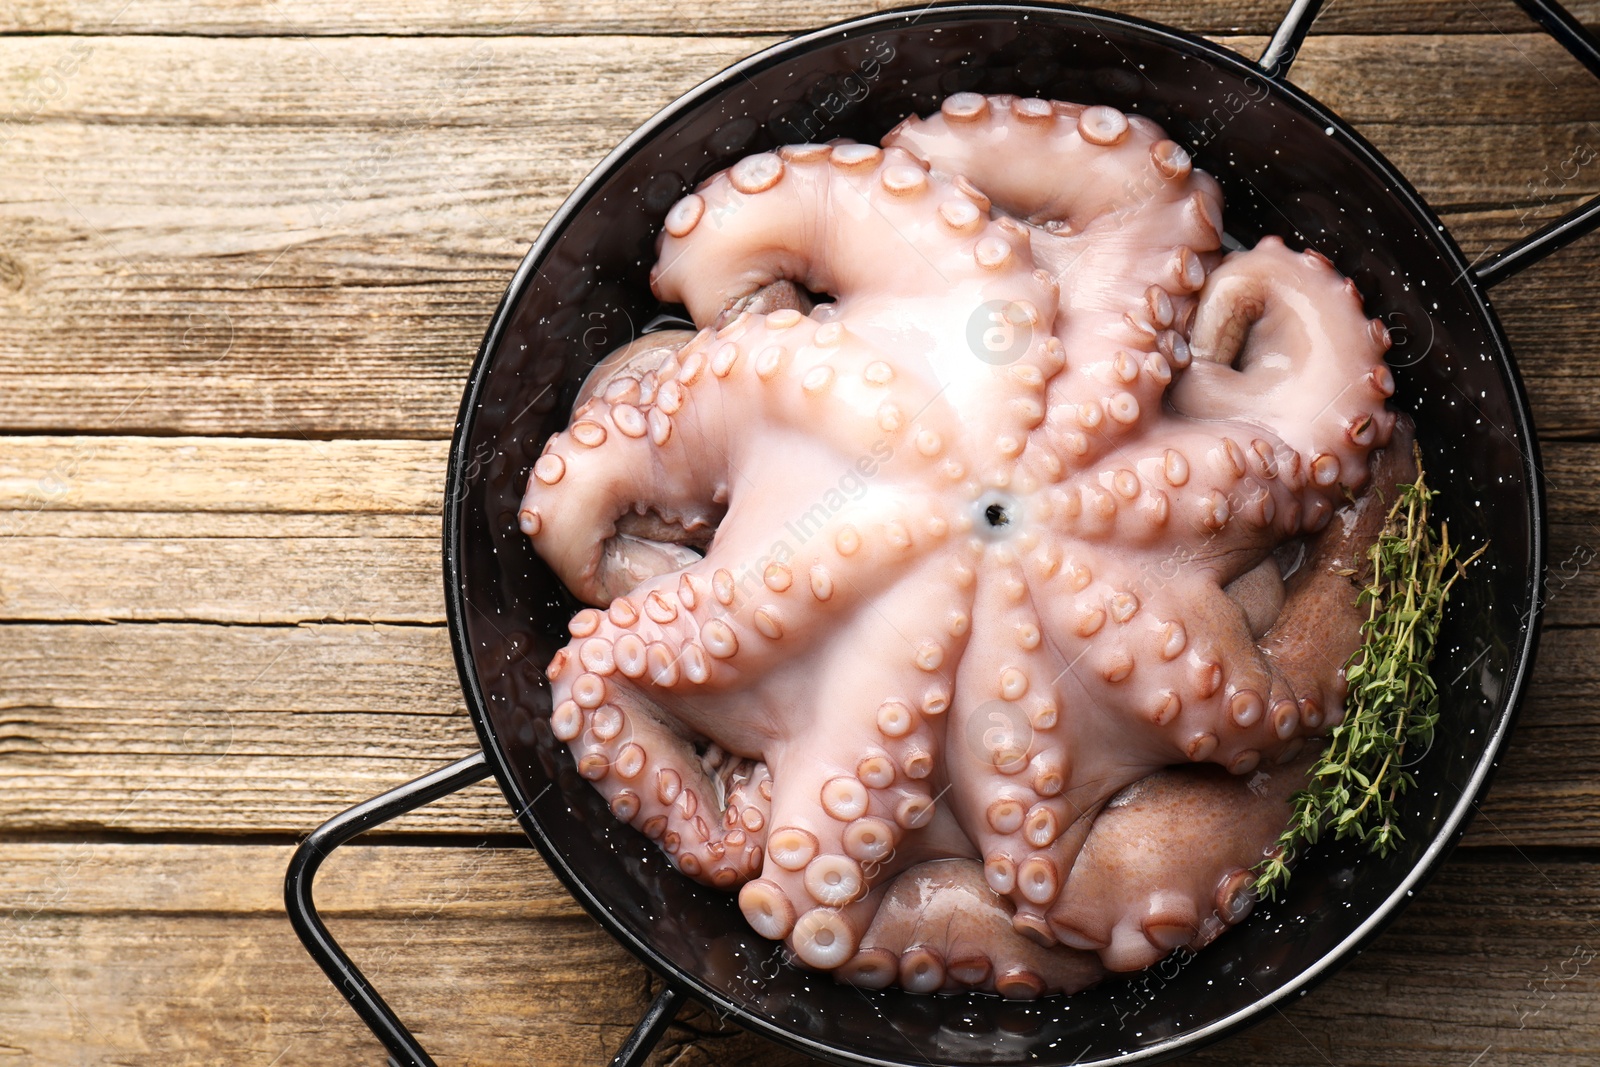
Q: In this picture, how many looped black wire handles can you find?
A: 2